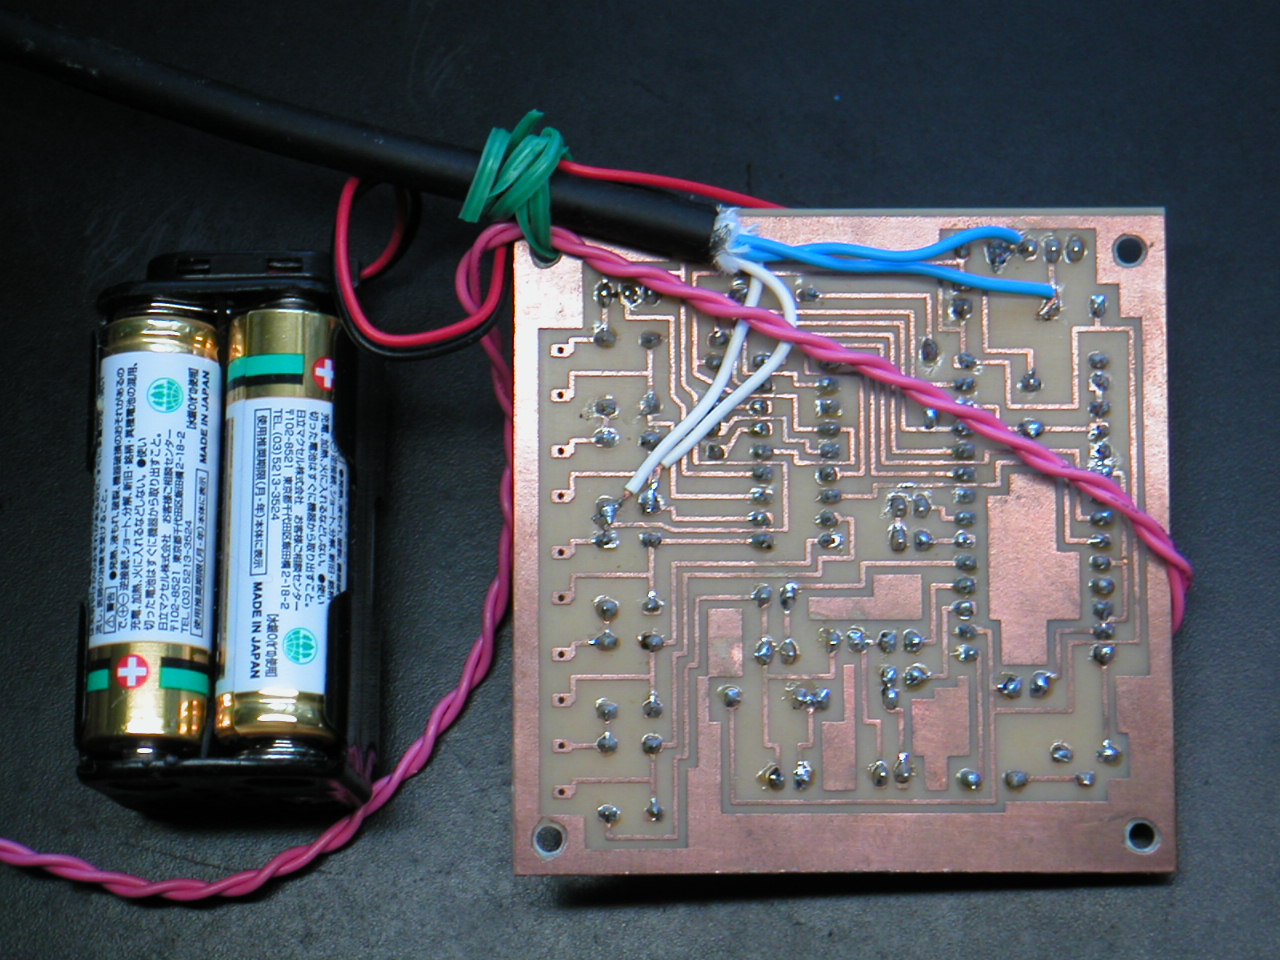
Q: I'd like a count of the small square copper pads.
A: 10